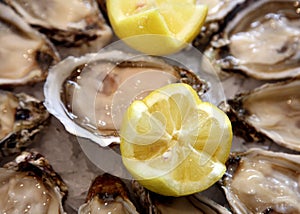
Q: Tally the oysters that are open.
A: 11